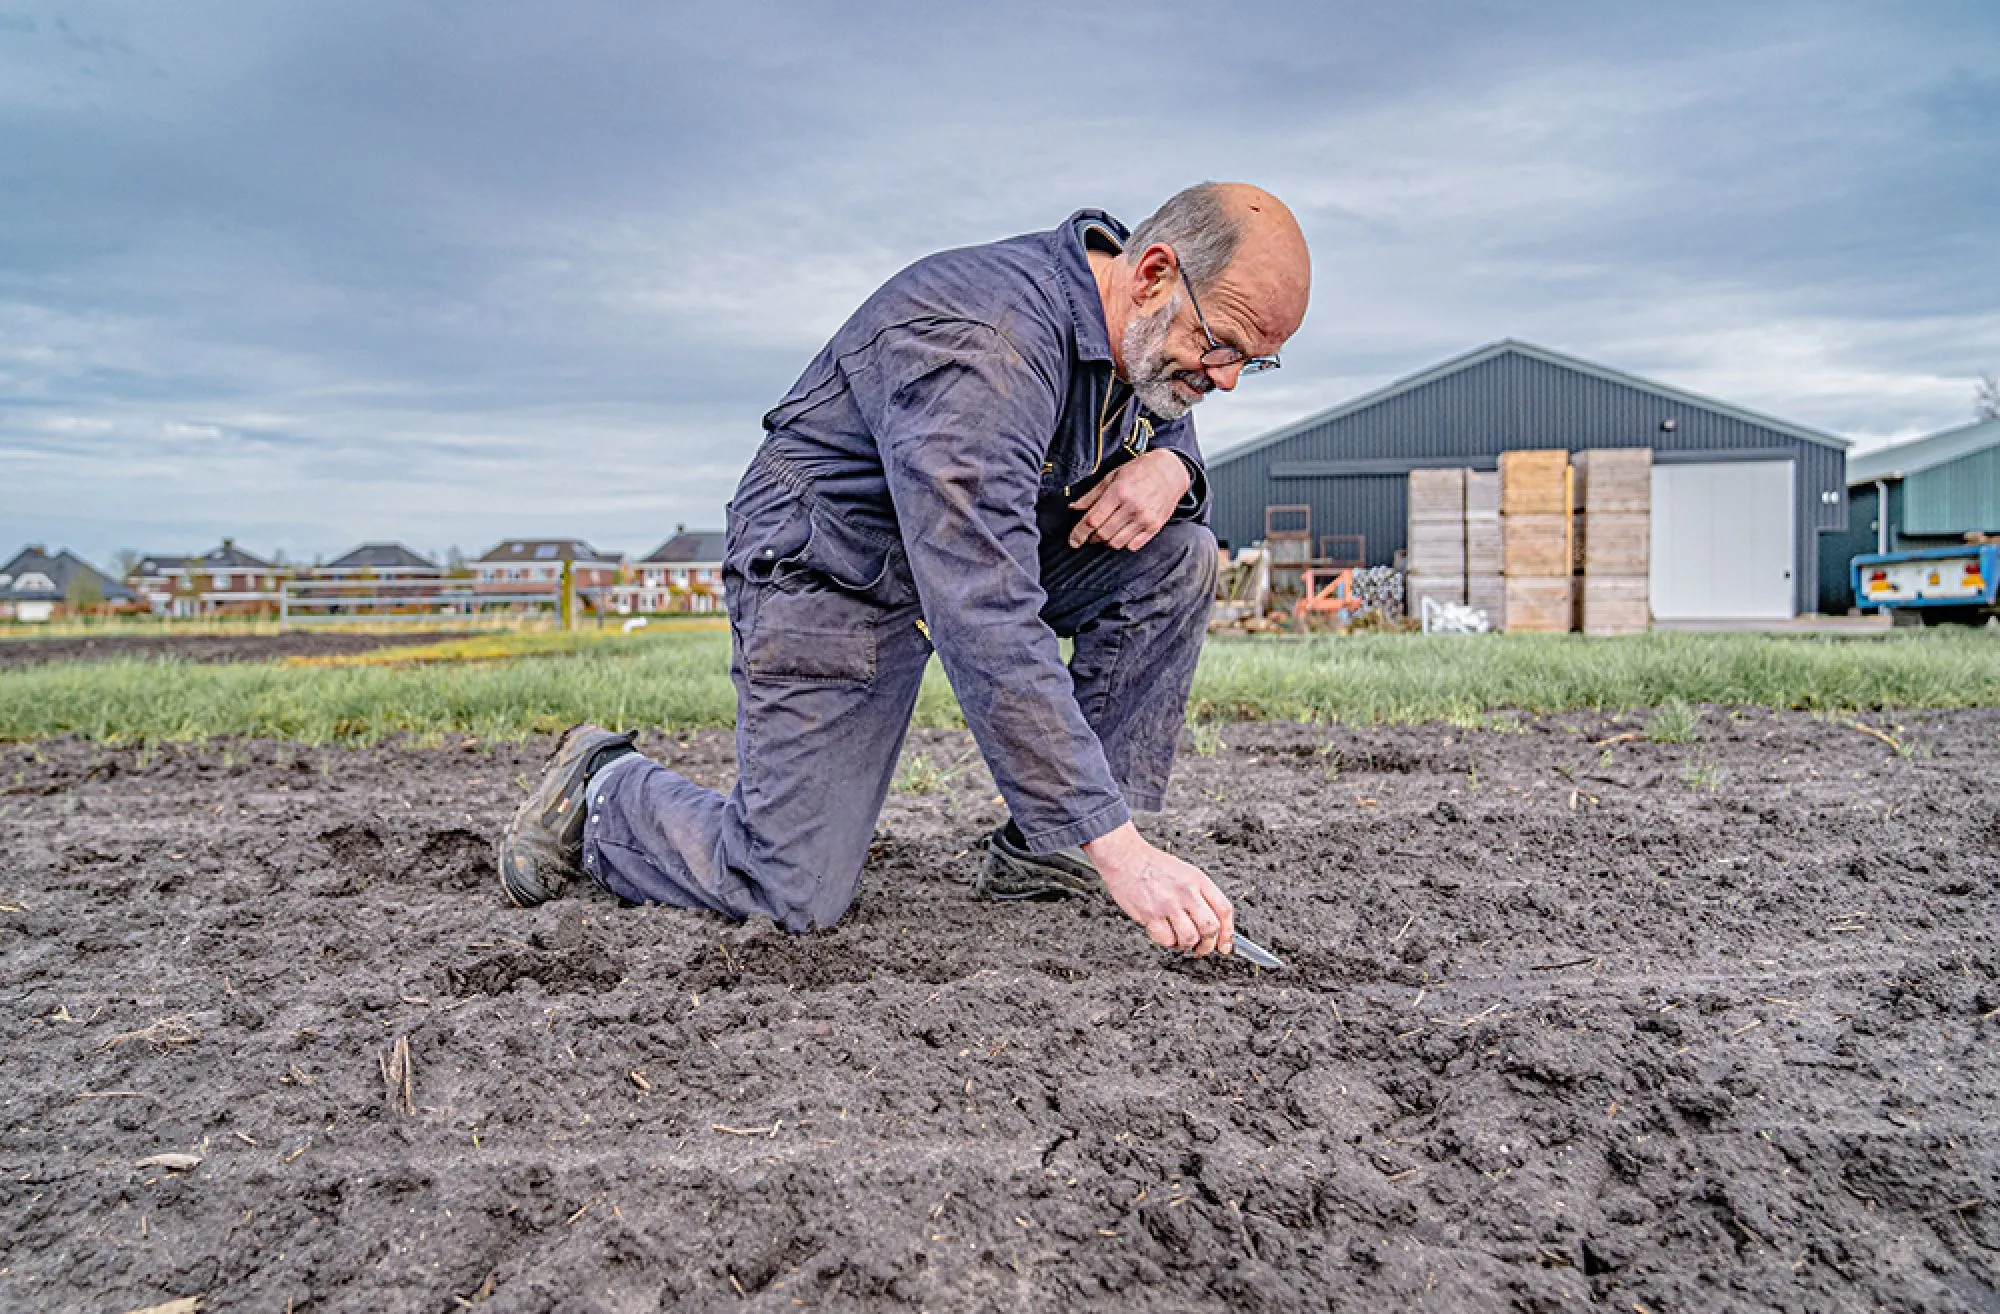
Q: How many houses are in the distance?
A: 5